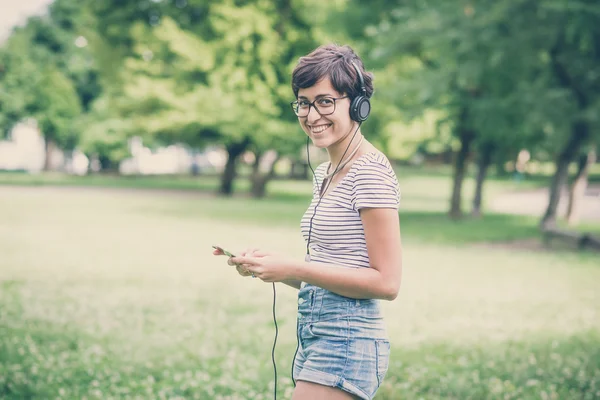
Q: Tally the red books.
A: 0